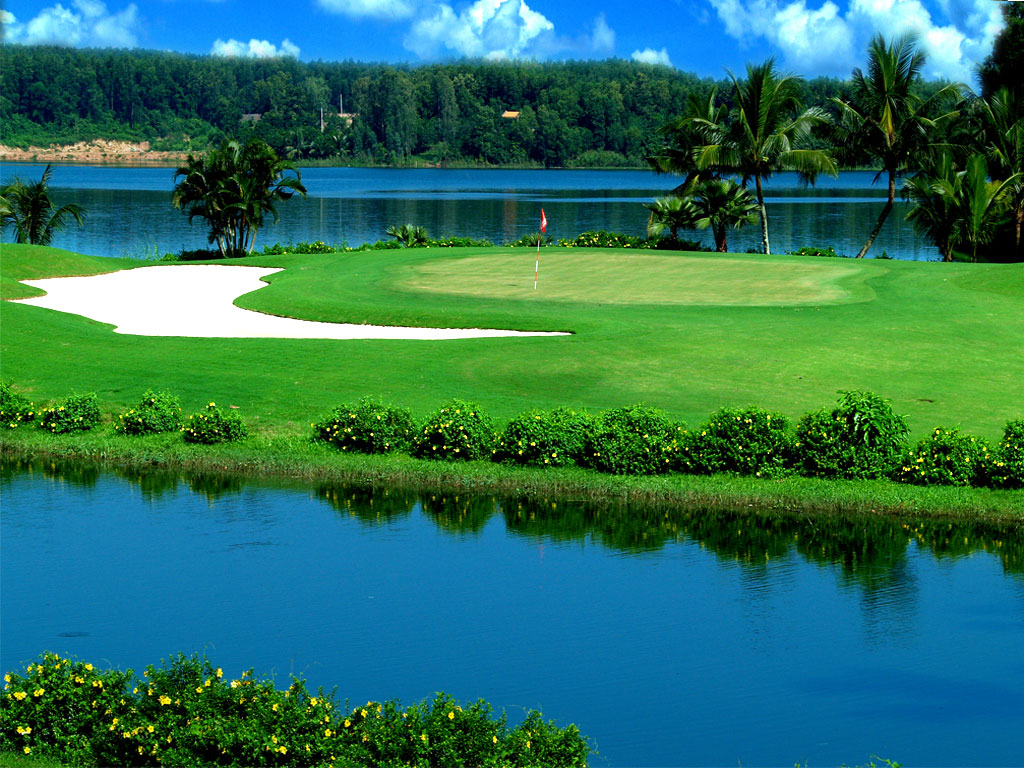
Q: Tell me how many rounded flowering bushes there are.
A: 12